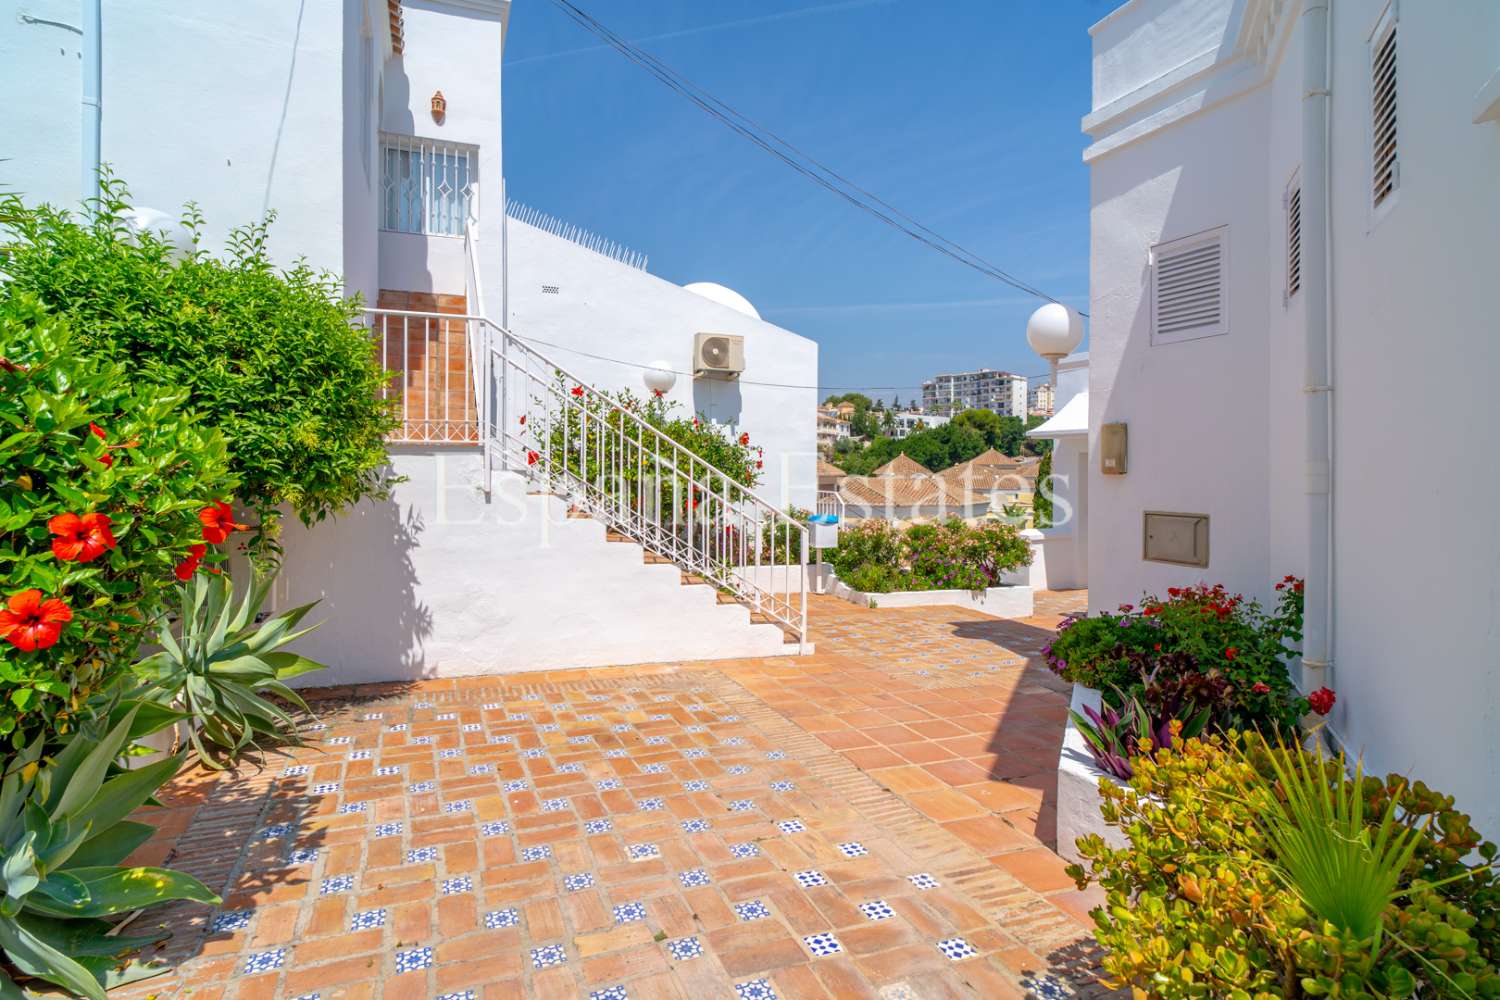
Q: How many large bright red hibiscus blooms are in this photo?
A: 4